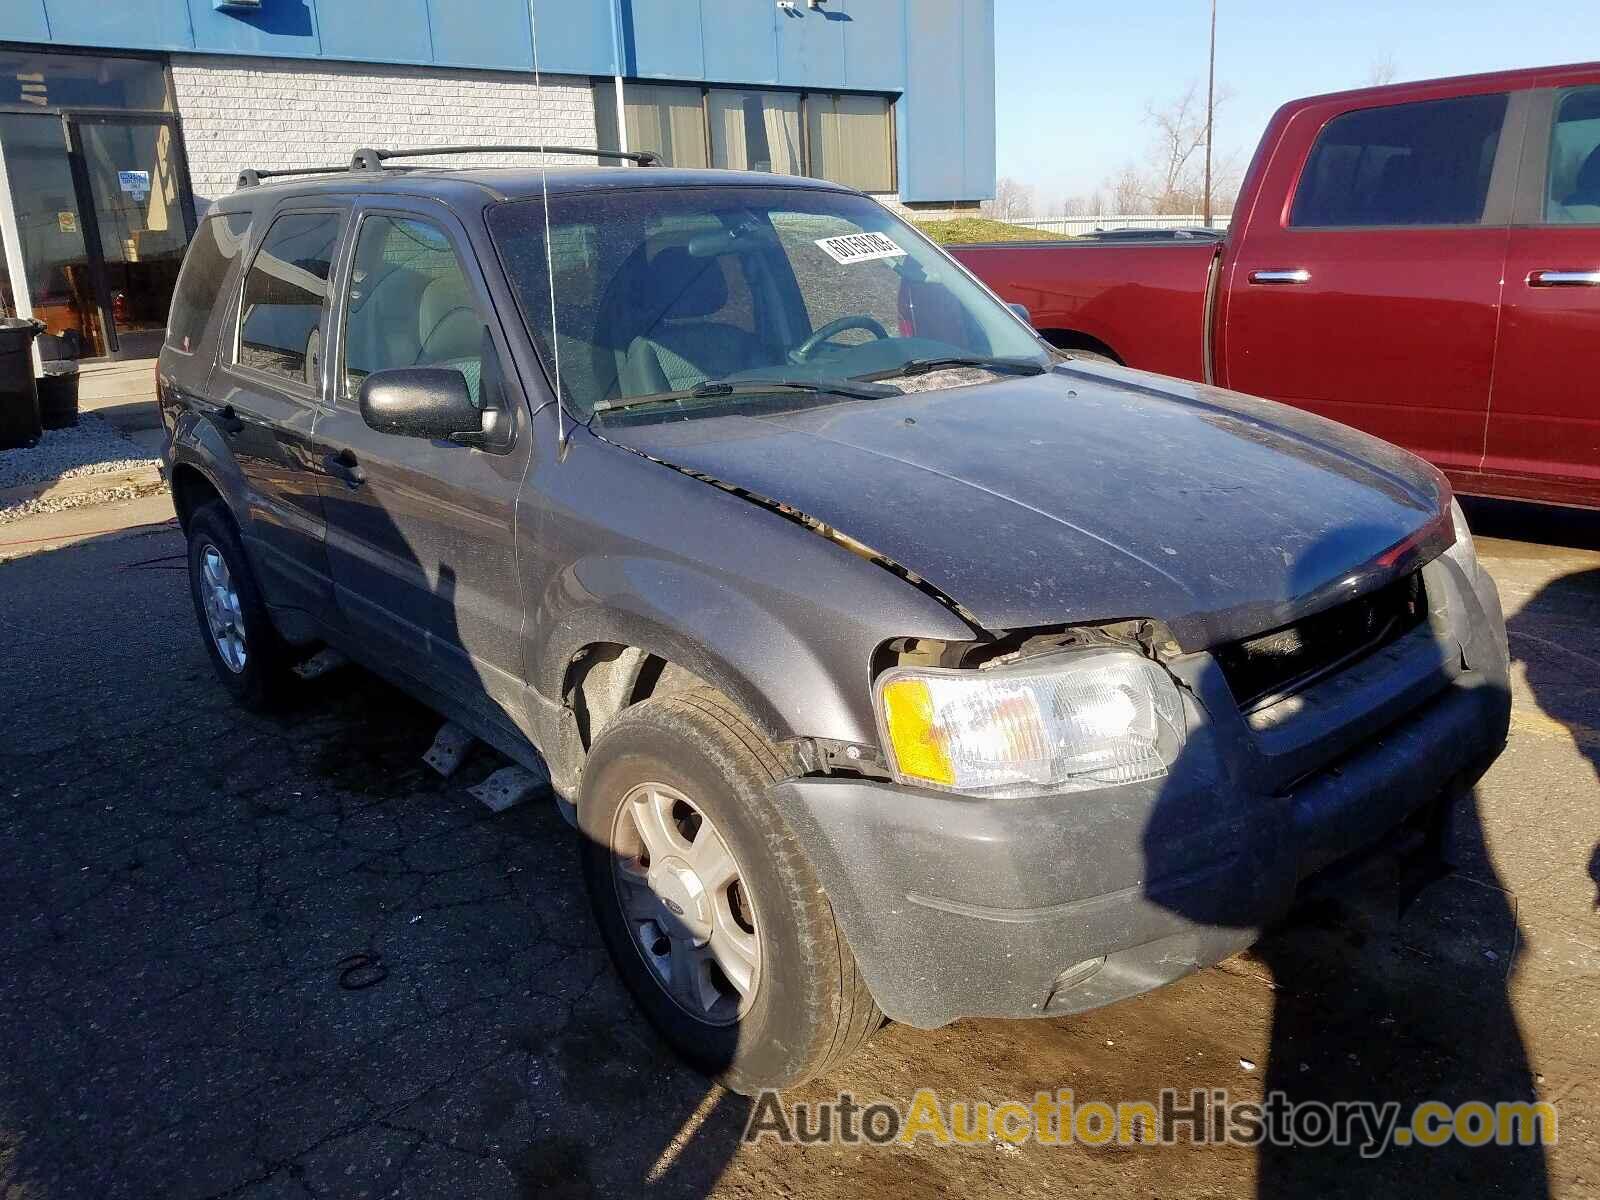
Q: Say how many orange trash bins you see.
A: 0